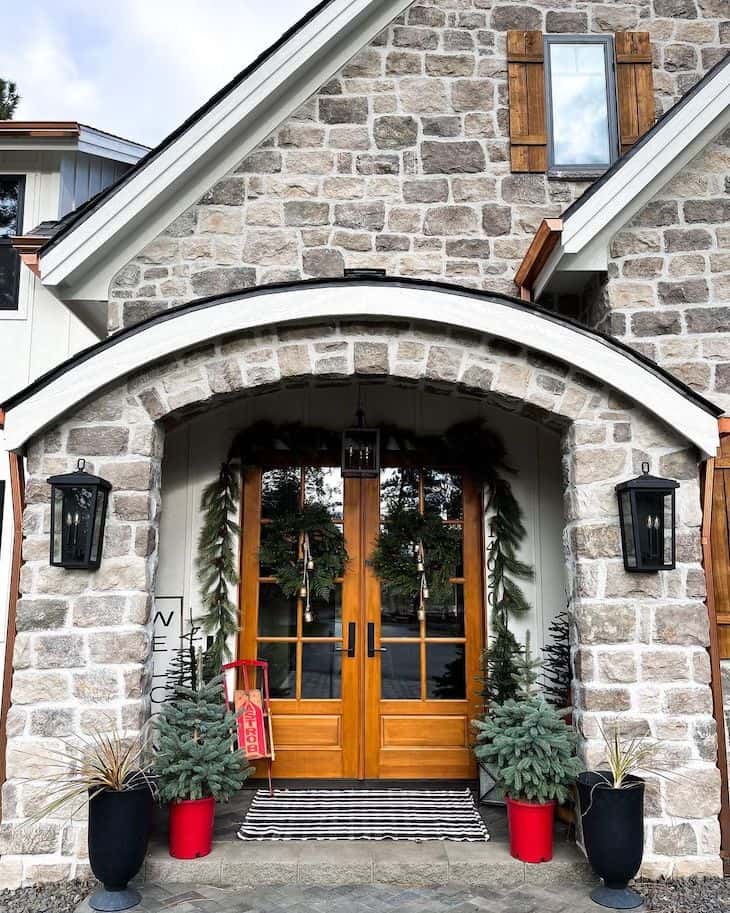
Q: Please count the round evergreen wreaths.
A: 2